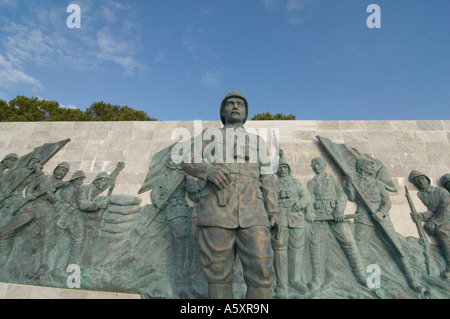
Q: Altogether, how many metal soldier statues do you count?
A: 12